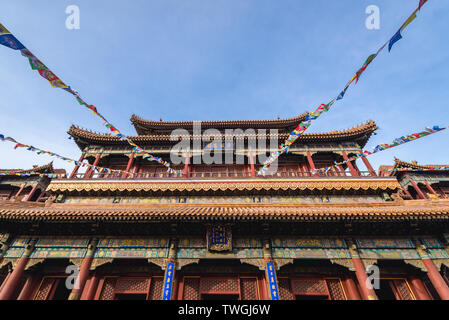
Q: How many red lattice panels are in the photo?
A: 11